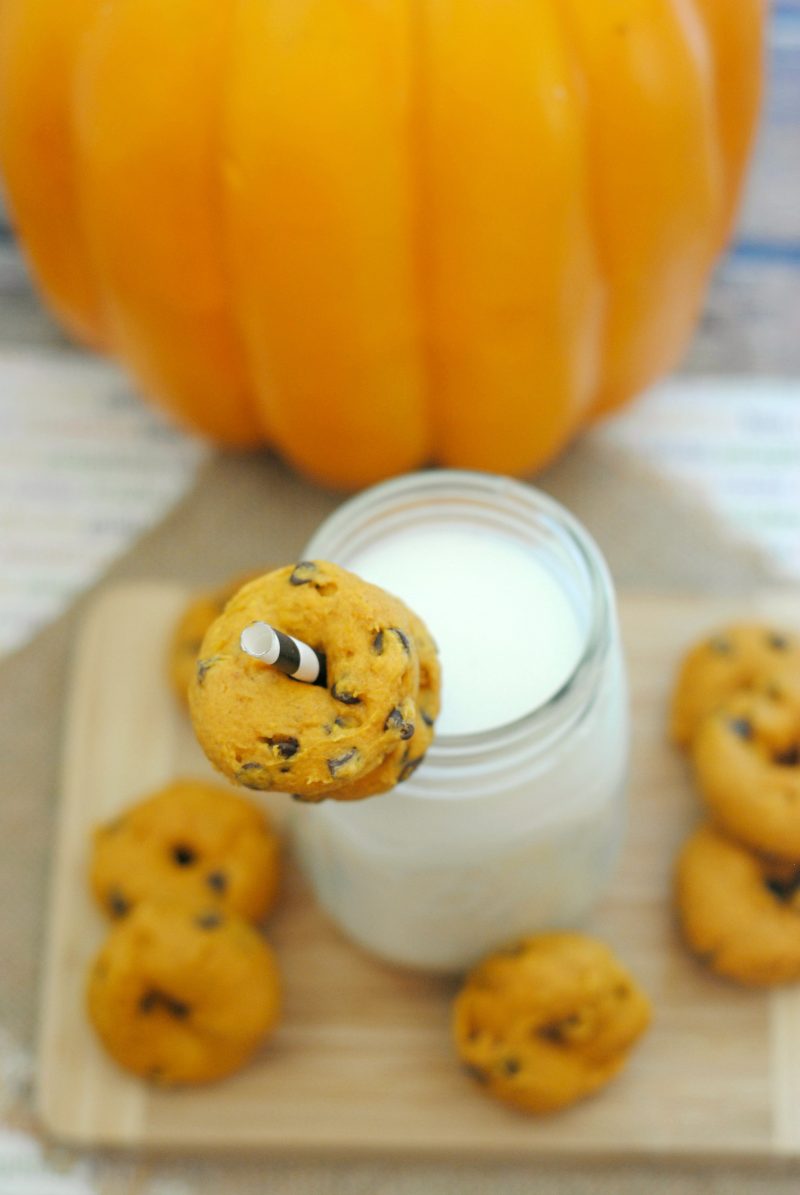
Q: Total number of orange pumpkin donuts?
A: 9